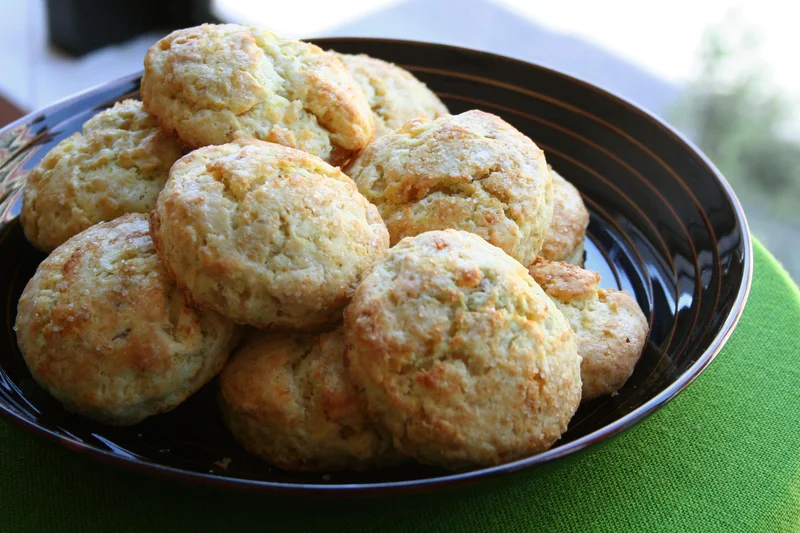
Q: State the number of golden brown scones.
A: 10